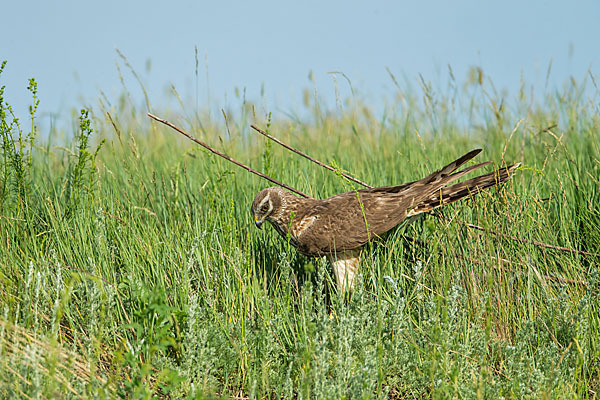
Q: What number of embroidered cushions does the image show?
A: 0